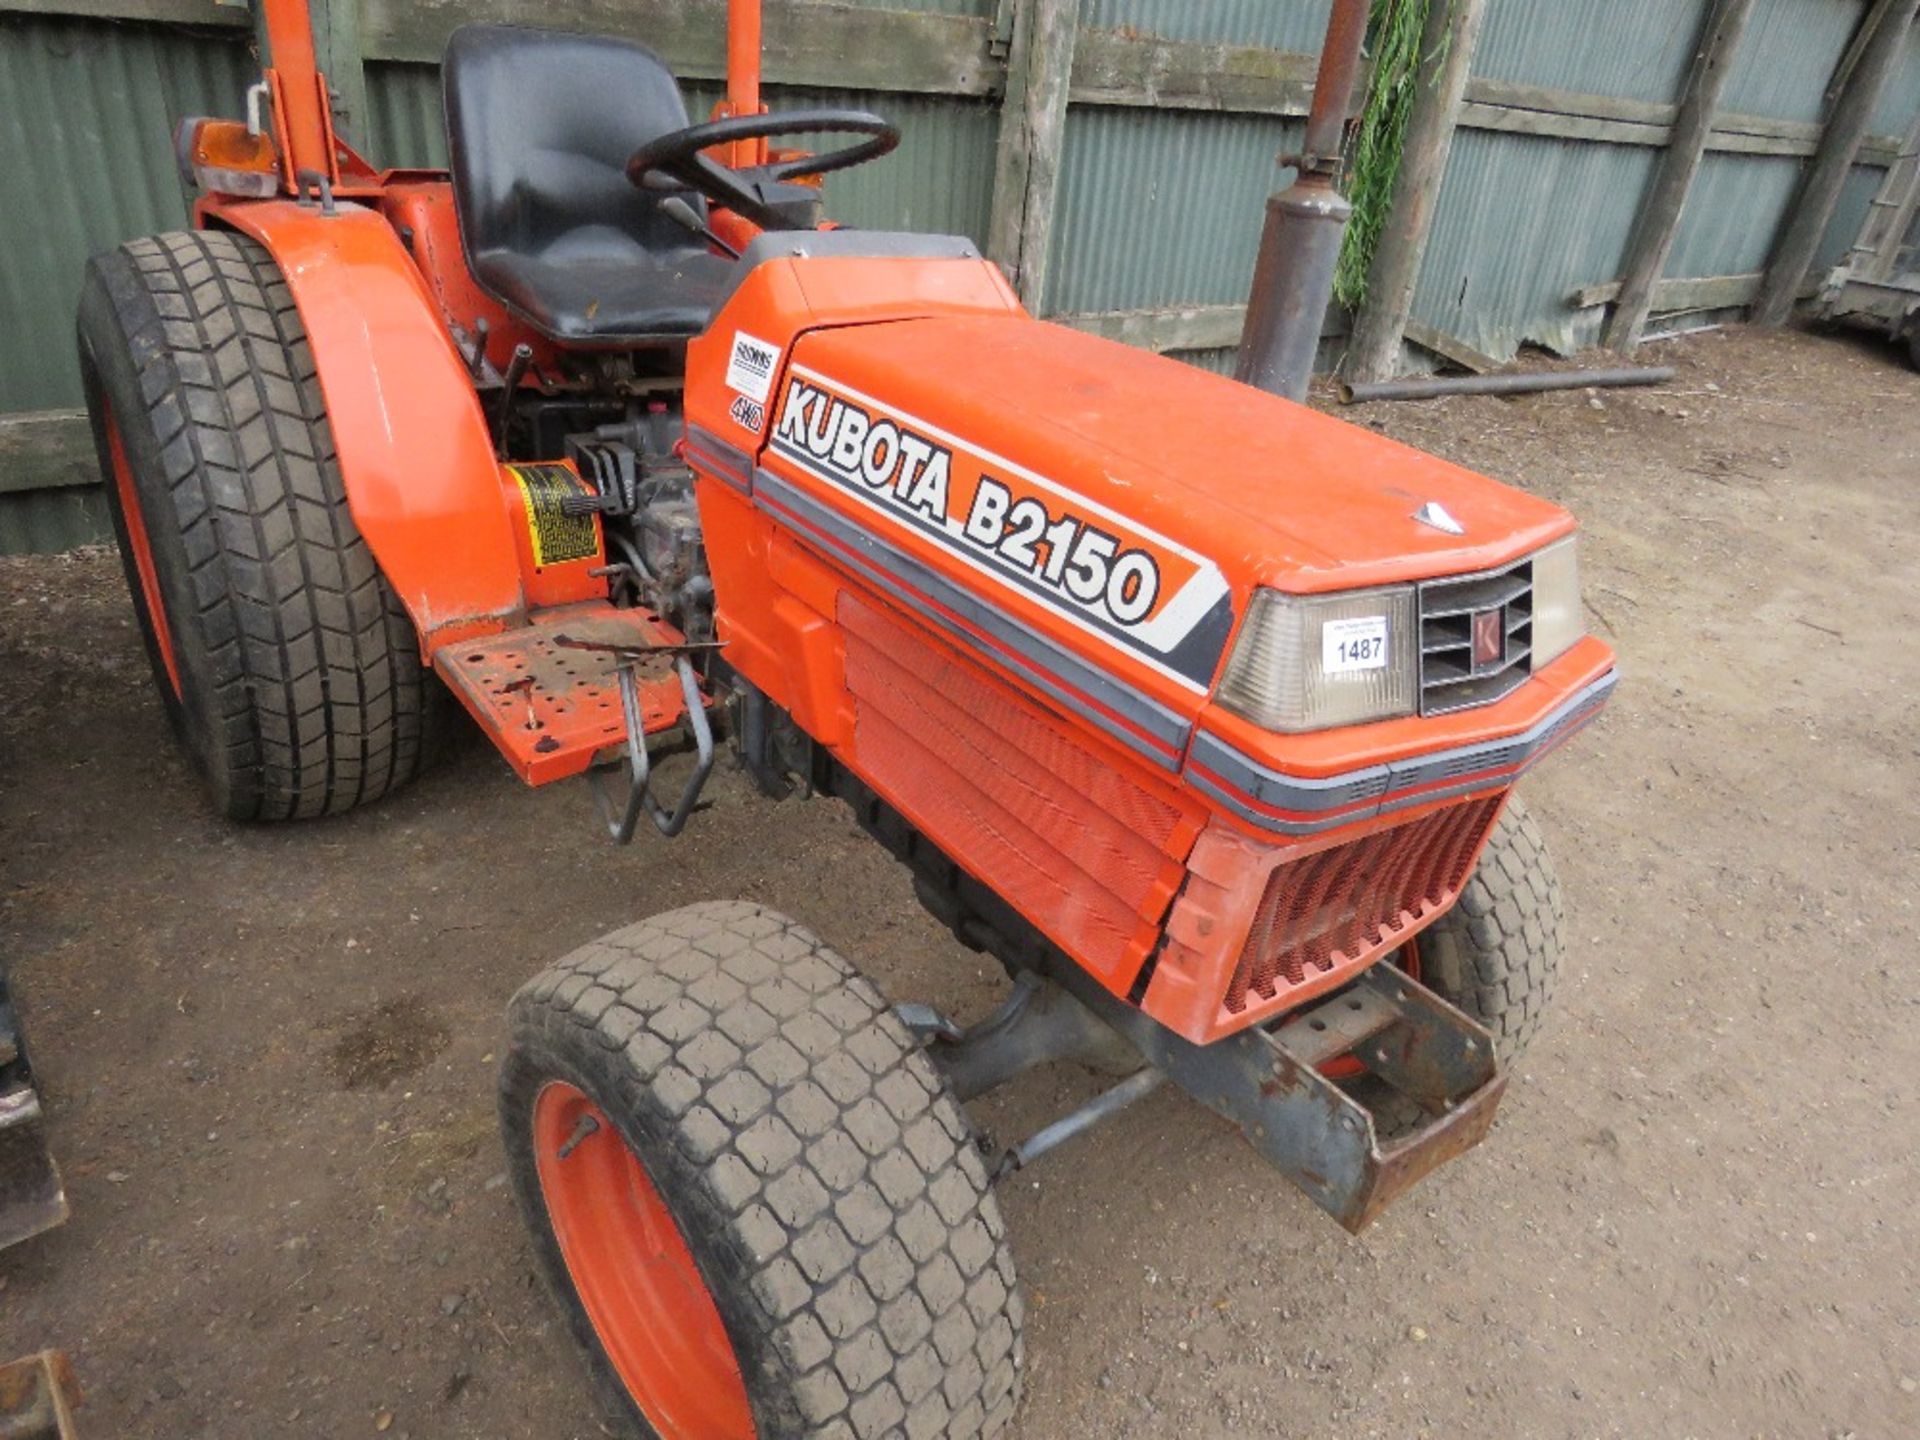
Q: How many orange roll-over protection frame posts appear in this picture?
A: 2